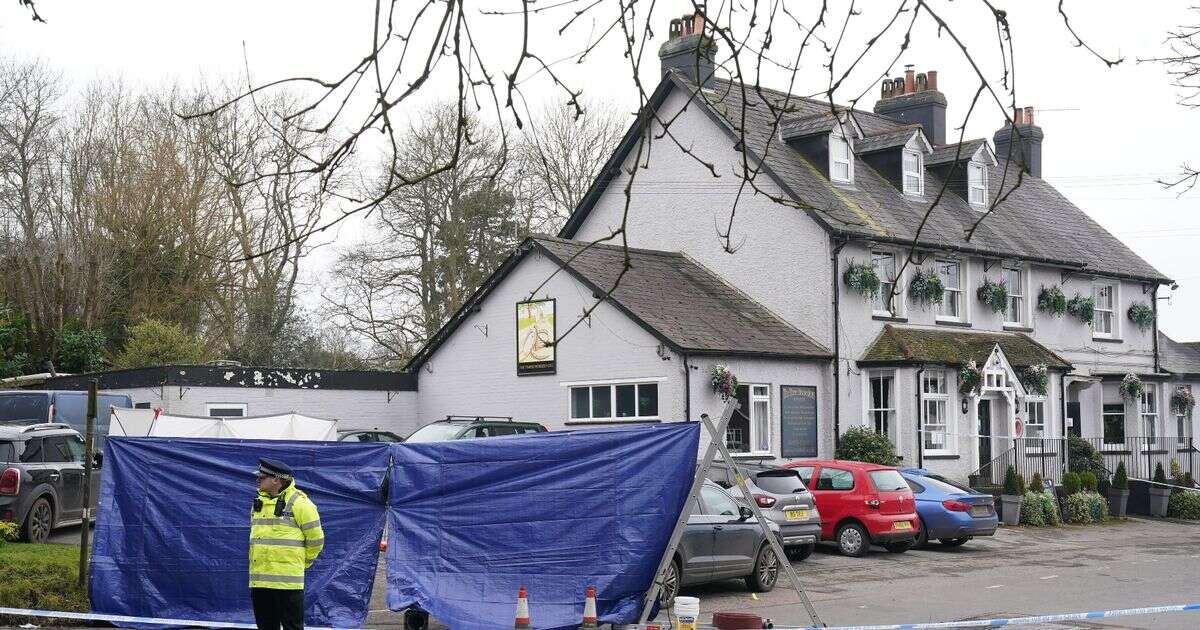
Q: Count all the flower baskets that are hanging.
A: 11